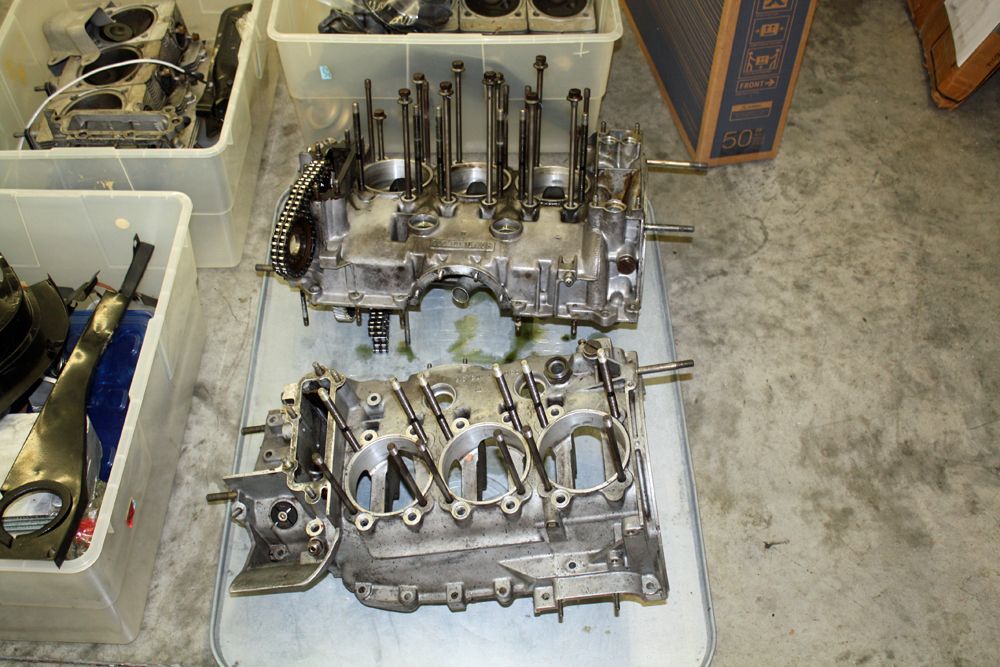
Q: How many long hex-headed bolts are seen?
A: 10